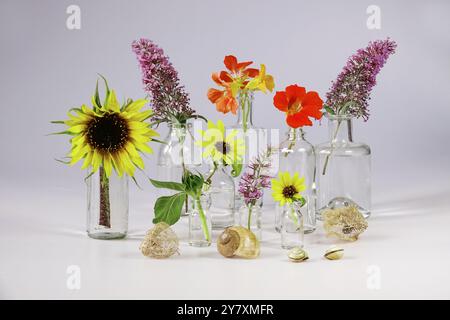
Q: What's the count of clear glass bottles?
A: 9